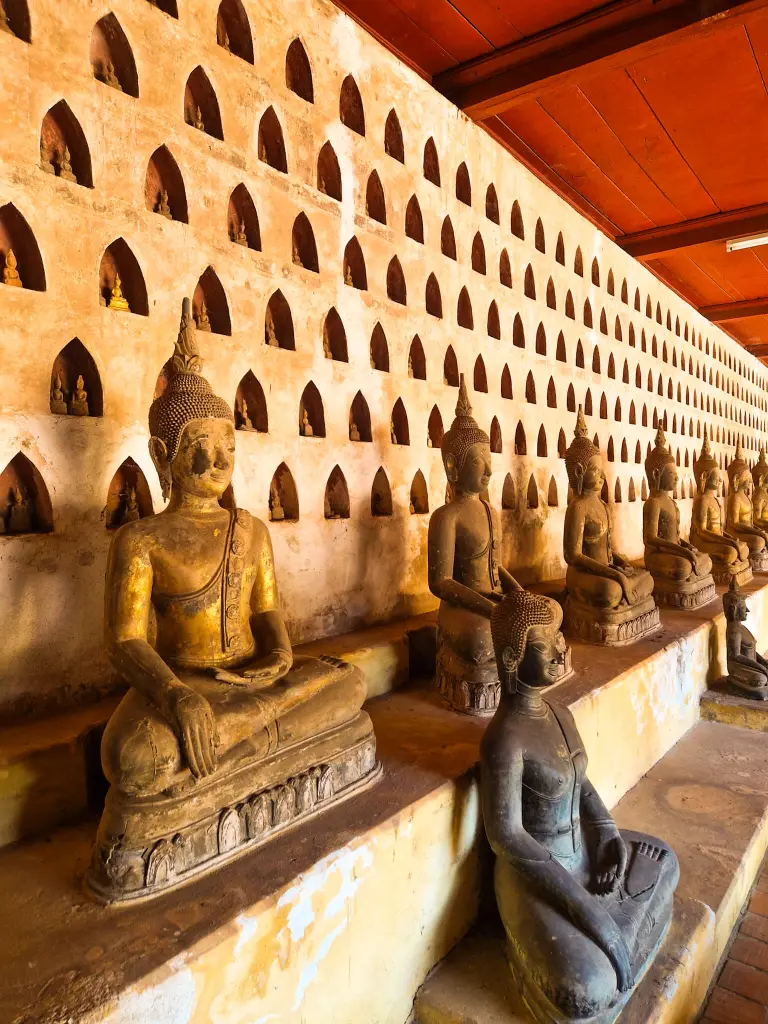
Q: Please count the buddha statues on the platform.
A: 9